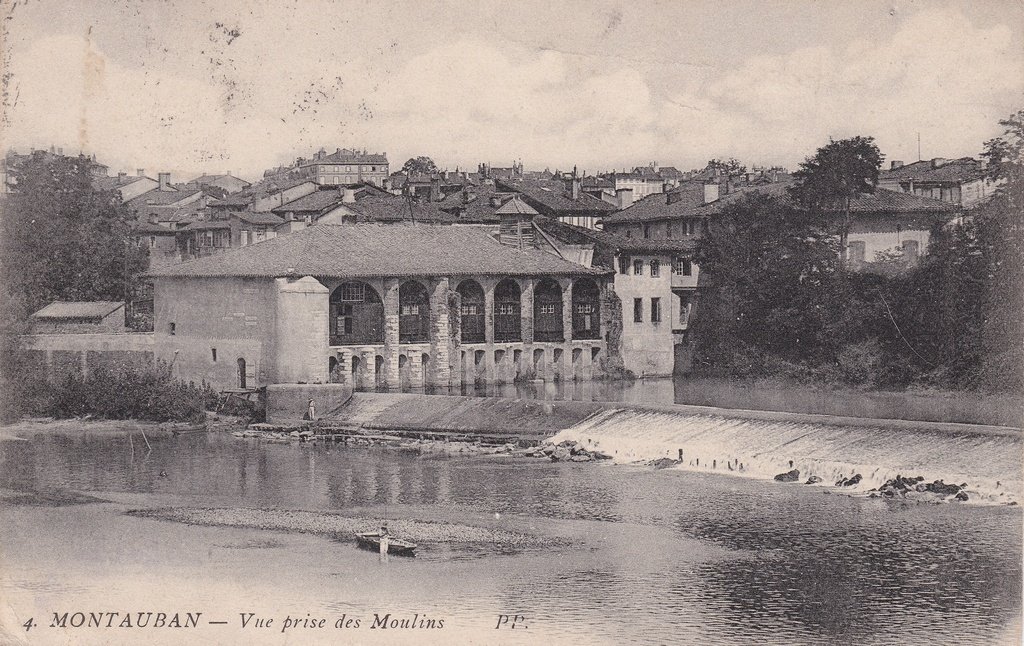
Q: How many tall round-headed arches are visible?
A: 6